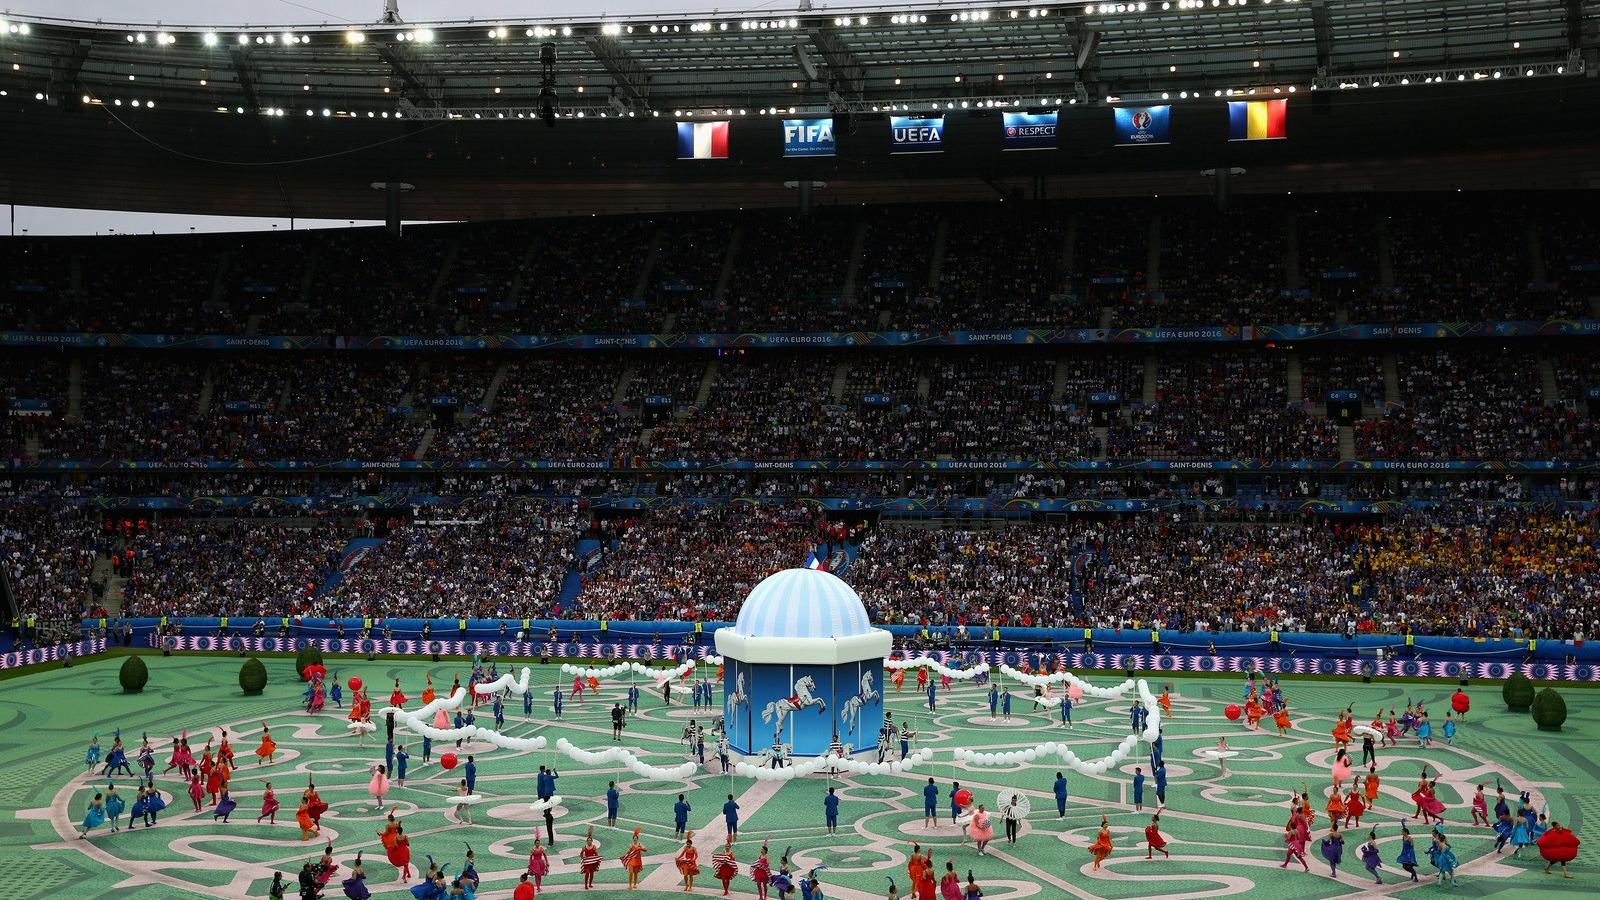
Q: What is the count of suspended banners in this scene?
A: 6